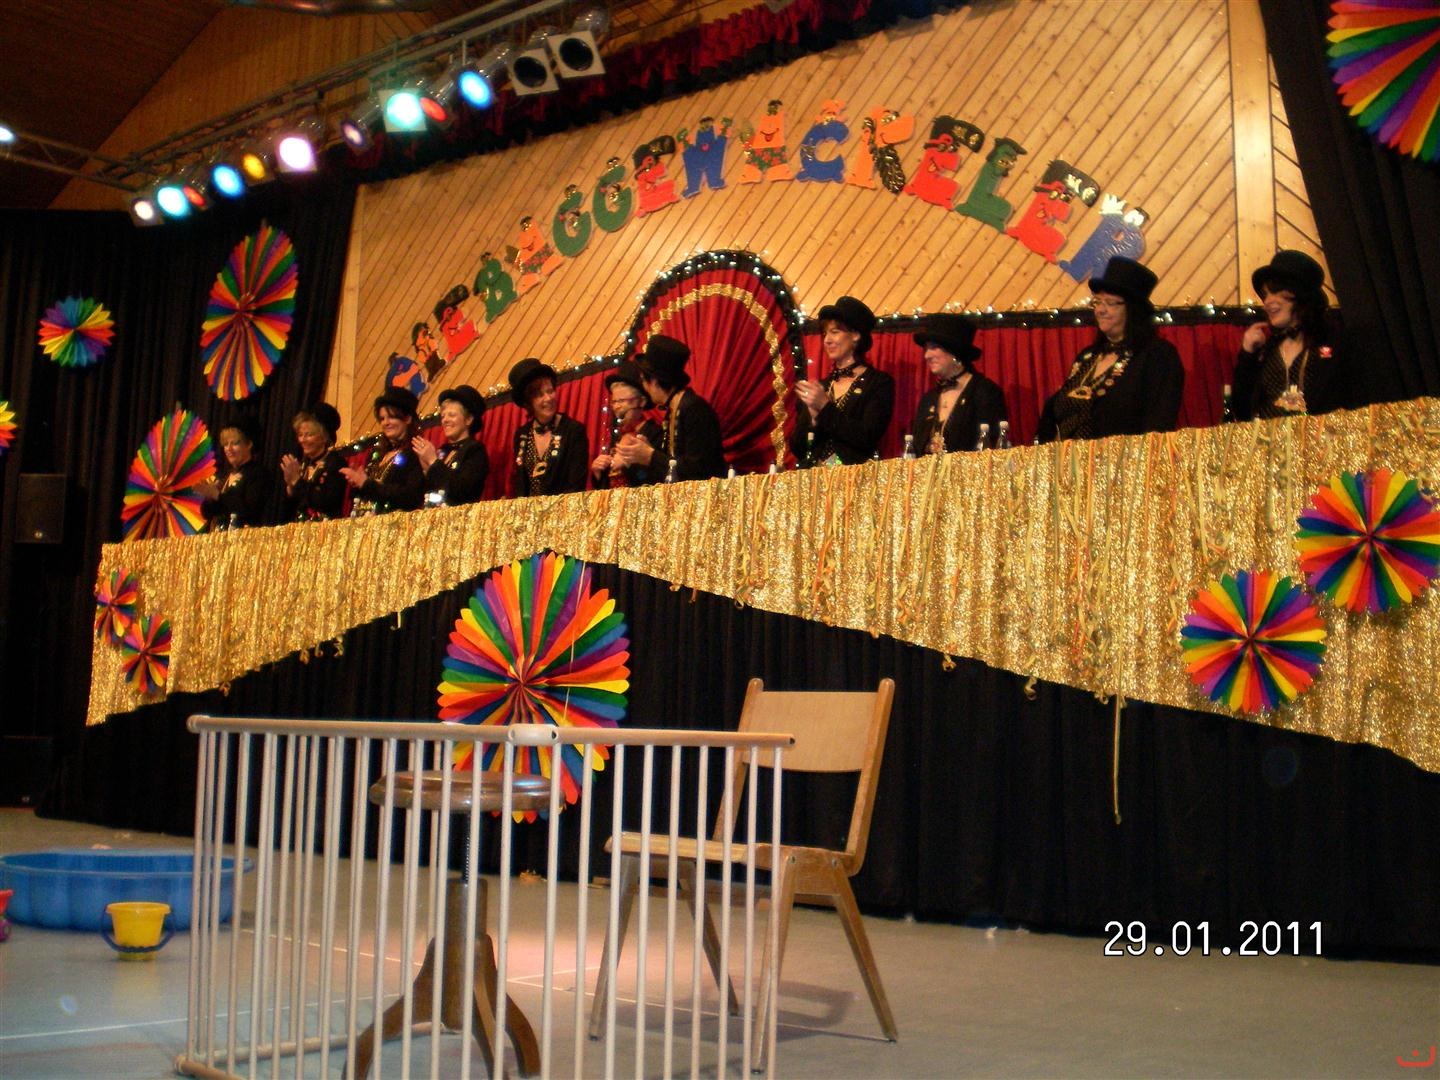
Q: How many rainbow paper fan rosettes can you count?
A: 10